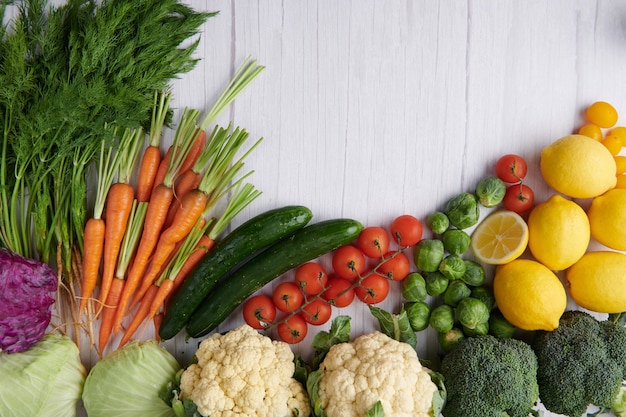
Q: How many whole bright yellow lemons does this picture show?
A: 5